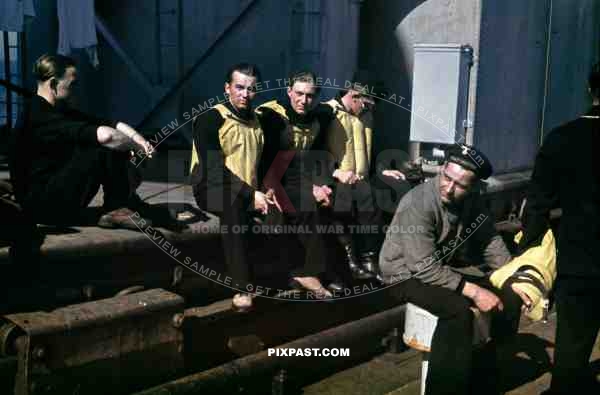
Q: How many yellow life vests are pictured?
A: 4